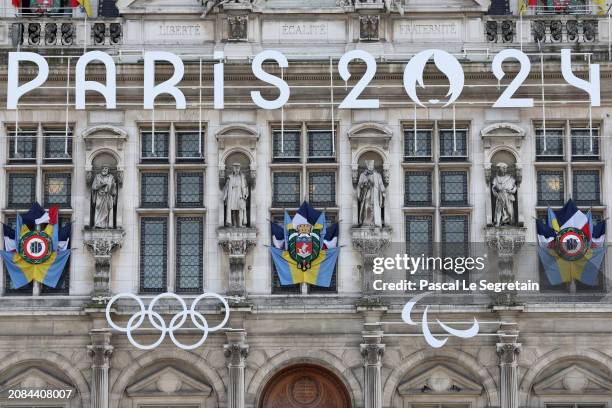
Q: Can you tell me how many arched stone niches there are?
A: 4